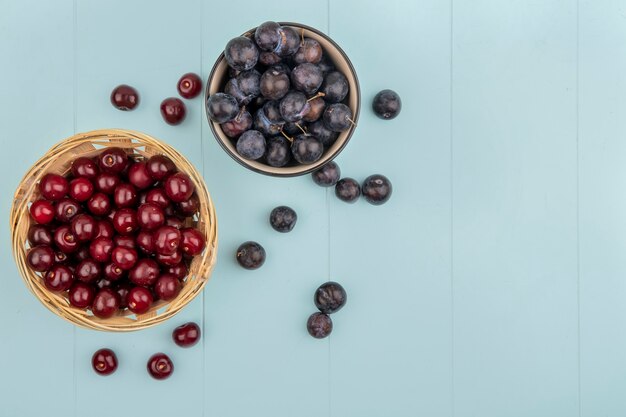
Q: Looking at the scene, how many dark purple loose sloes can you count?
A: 8